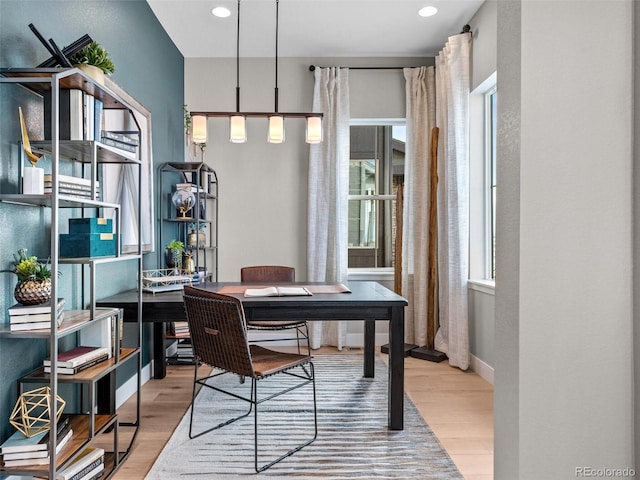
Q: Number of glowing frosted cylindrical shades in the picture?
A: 4